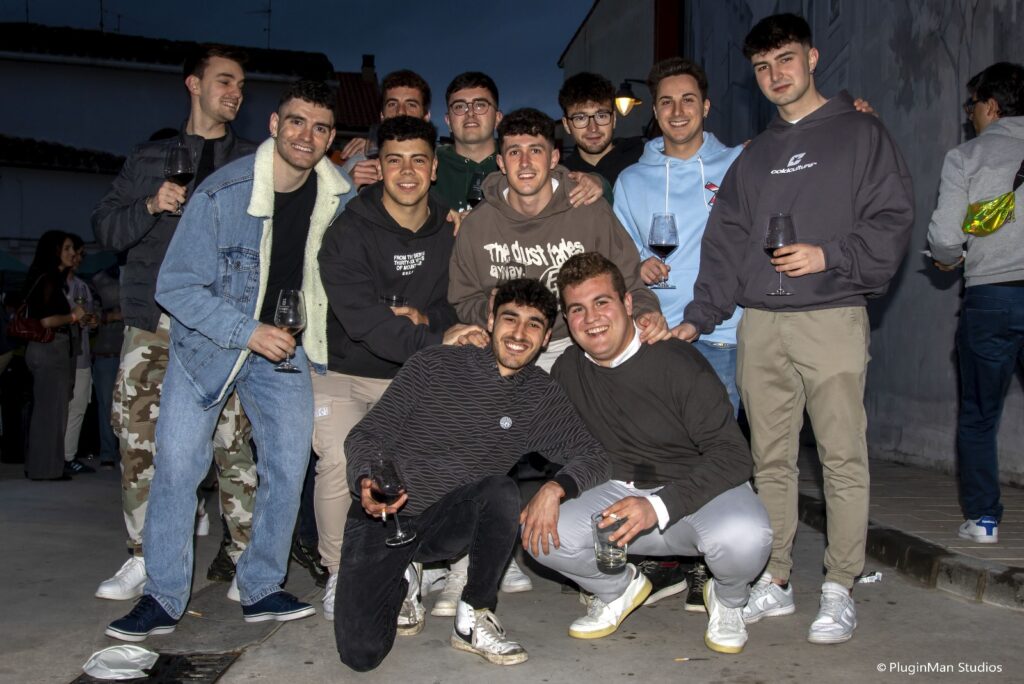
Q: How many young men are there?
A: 11